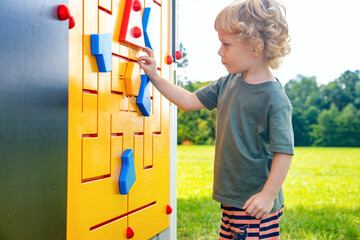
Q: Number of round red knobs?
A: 8